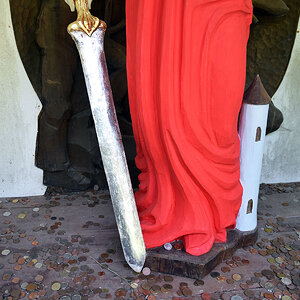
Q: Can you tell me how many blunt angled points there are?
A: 1